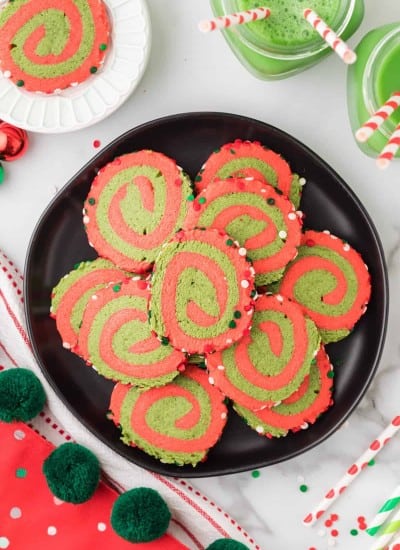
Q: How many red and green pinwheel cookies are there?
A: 11